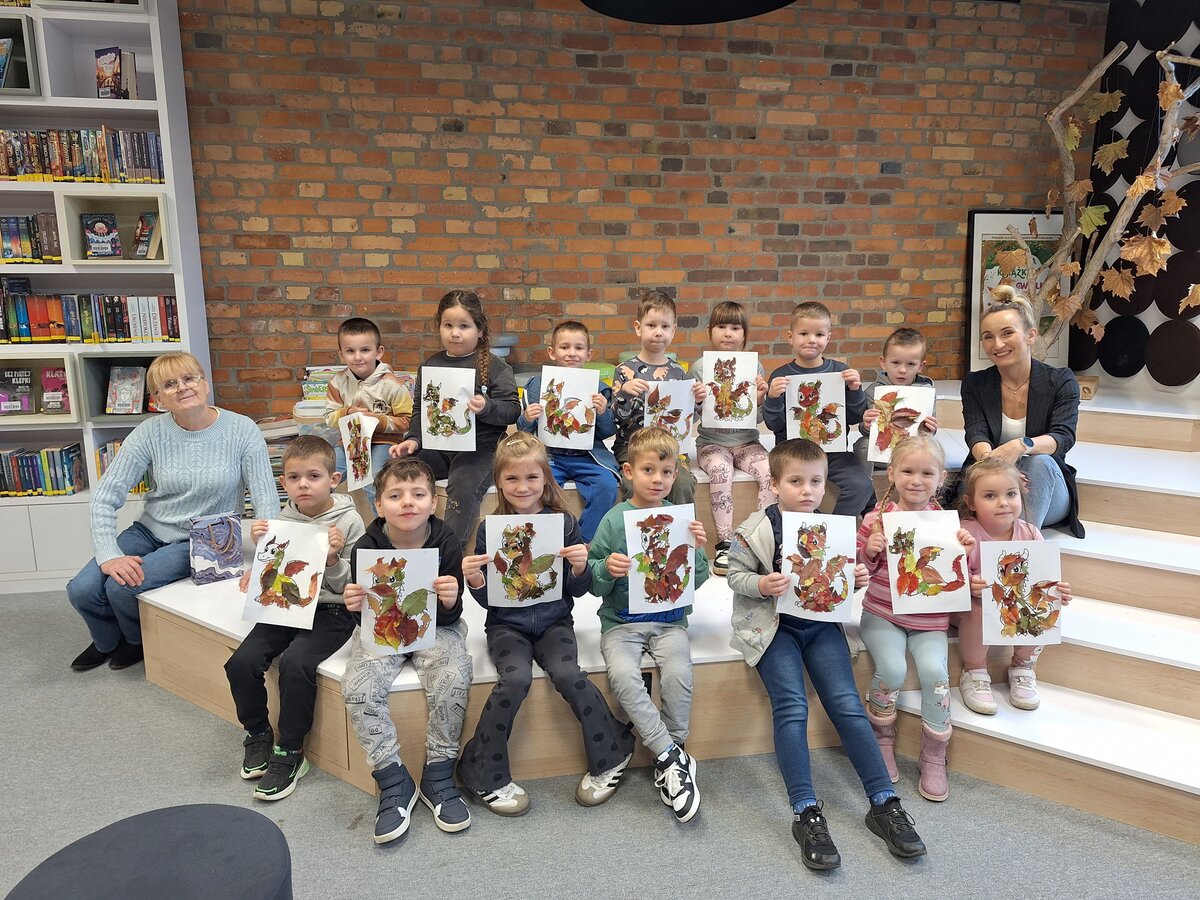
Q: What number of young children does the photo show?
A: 14